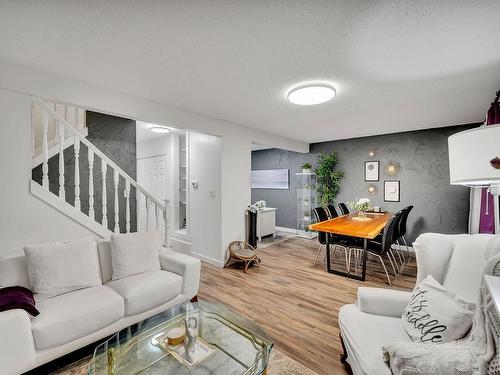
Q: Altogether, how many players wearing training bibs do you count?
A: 0